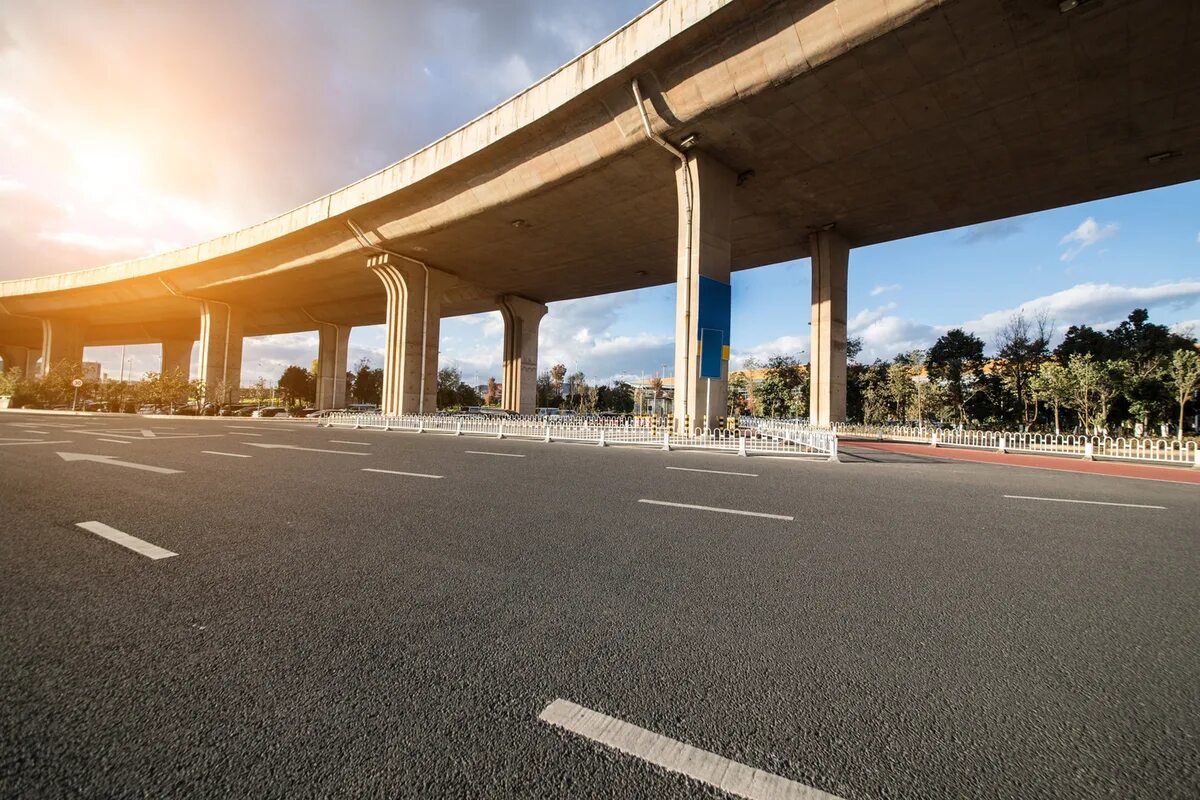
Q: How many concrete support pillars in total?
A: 9